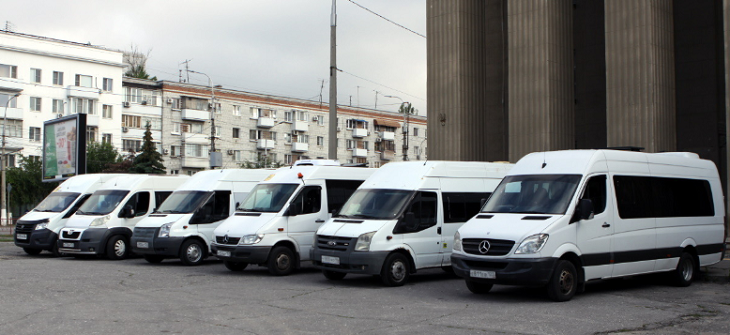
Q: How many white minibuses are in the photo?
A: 6